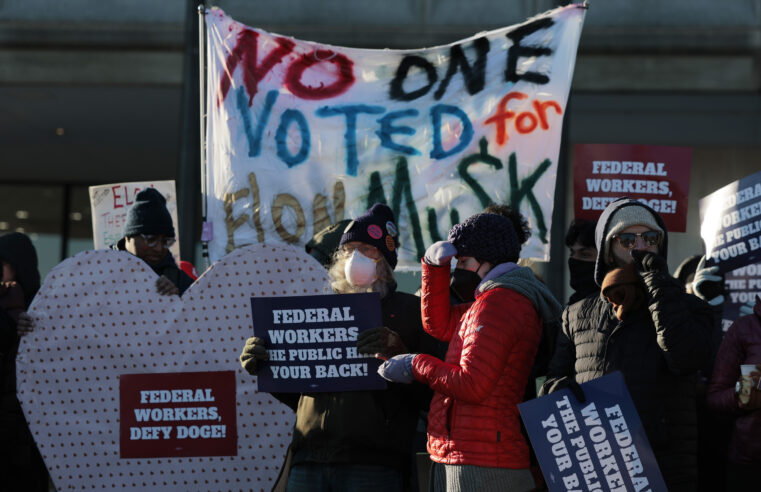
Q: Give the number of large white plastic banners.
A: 1